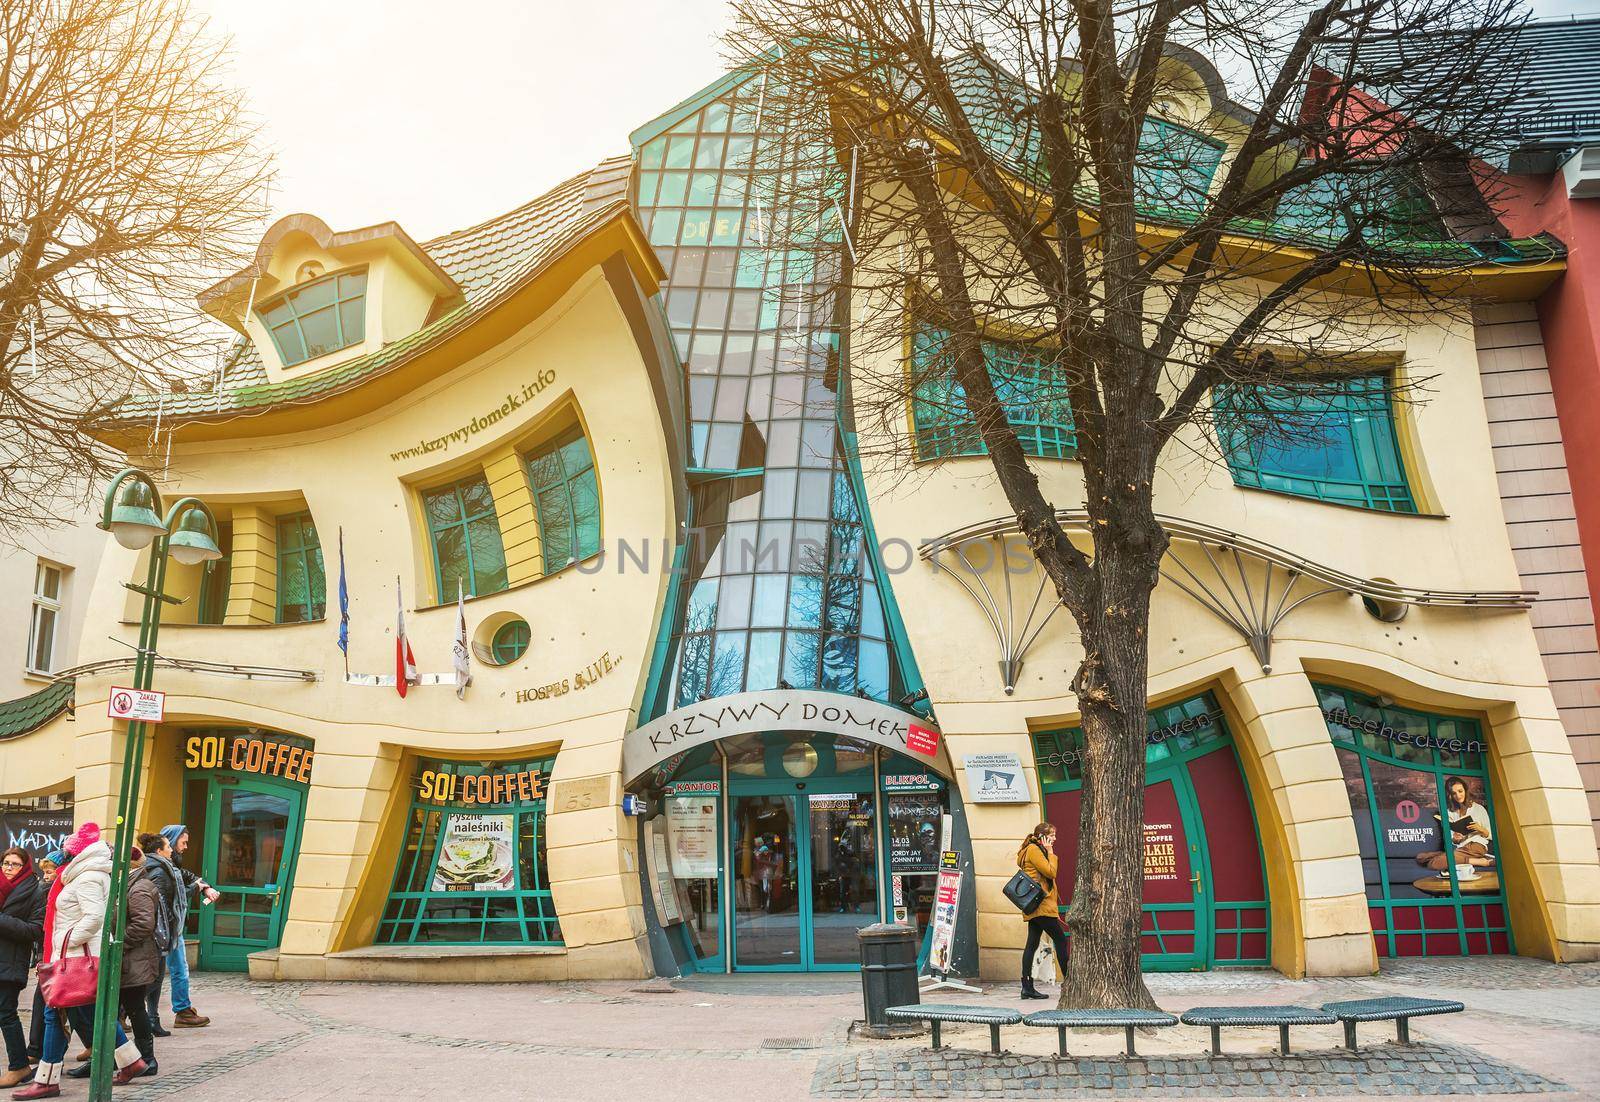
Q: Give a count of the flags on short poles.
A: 3